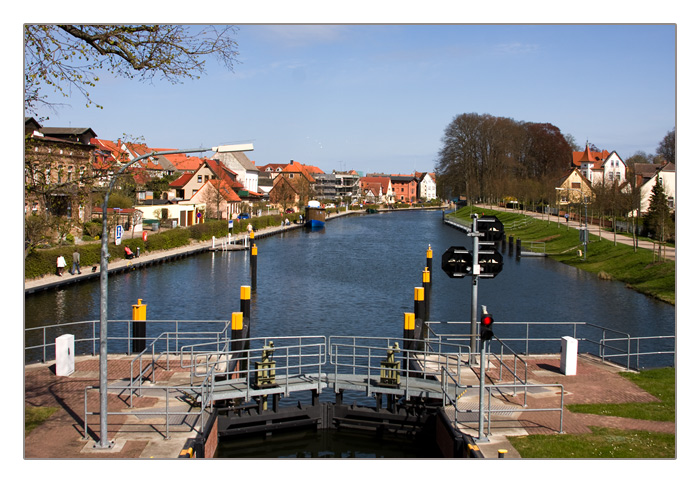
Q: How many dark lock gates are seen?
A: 2